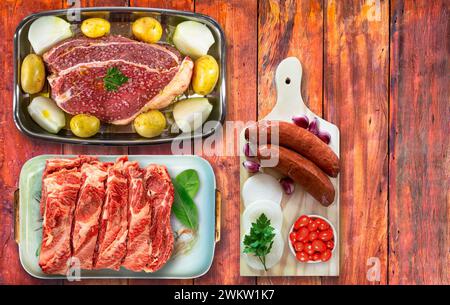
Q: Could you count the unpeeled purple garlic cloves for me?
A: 6